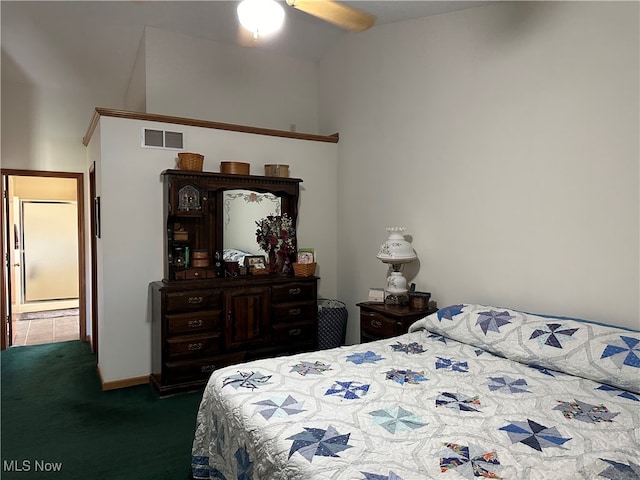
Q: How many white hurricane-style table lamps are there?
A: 1